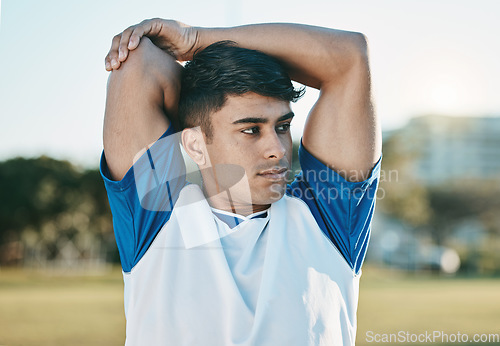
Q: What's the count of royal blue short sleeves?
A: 2